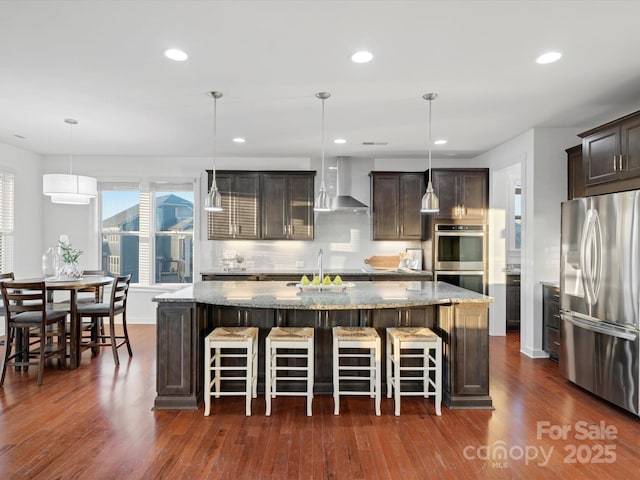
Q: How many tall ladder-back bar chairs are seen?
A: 4